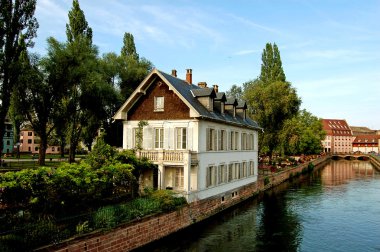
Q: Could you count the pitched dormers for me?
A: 4